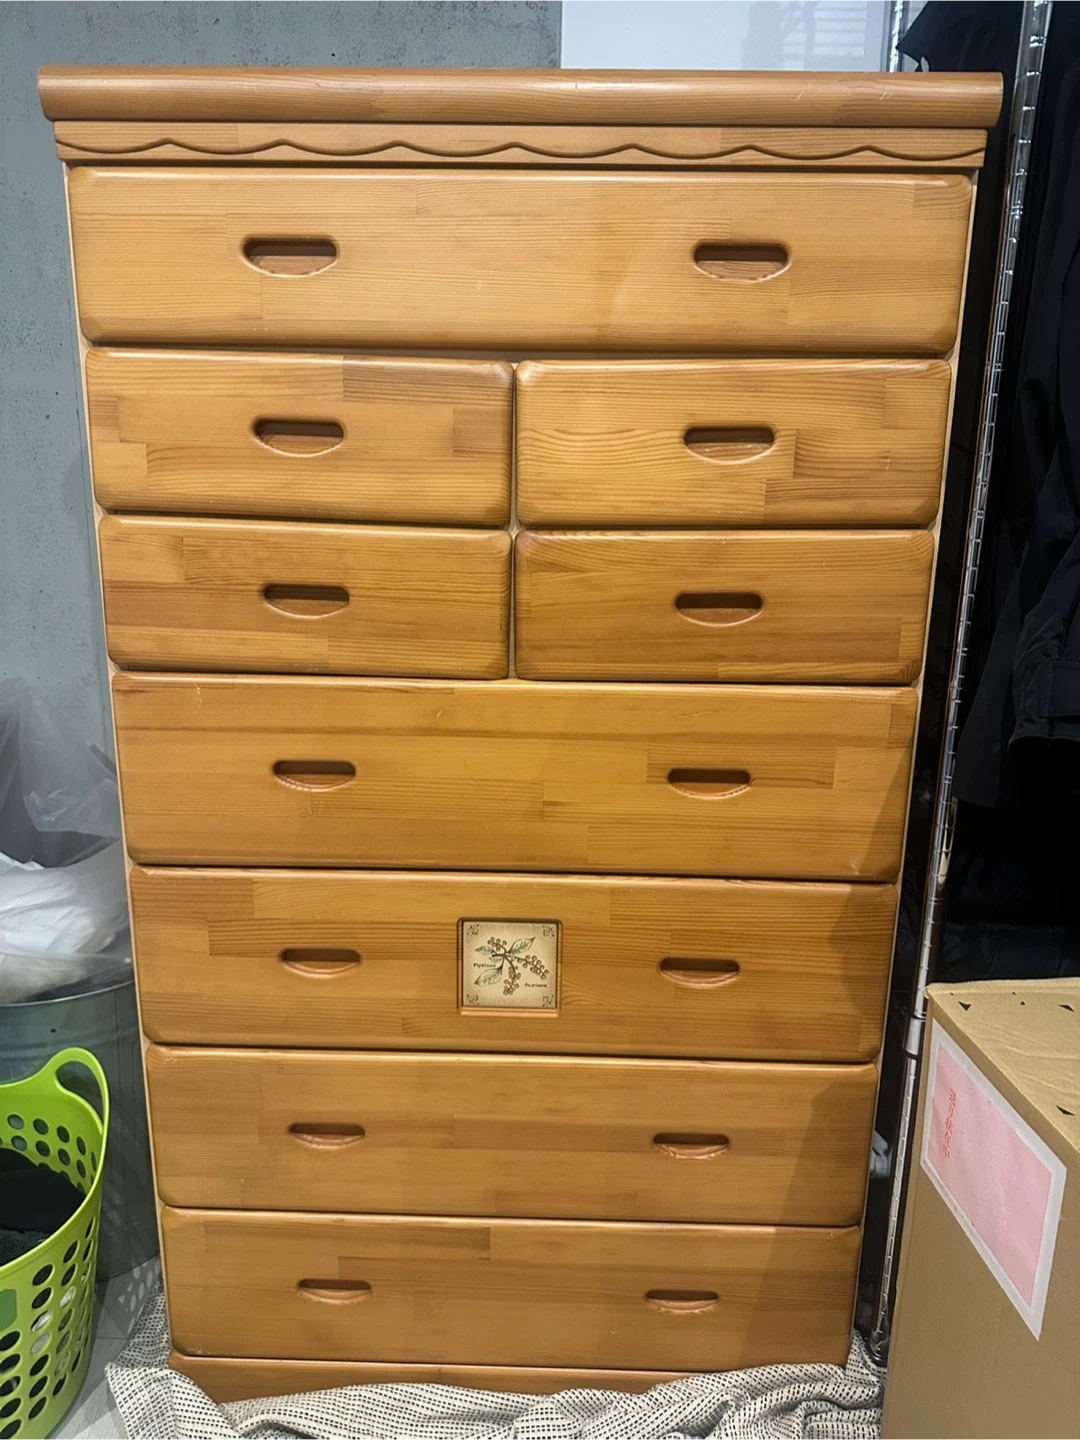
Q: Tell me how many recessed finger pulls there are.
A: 14